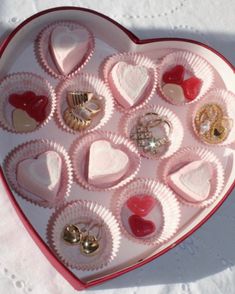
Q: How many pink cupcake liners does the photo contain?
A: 12